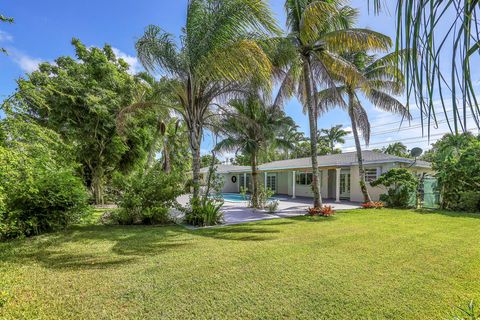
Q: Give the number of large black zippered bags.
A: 0